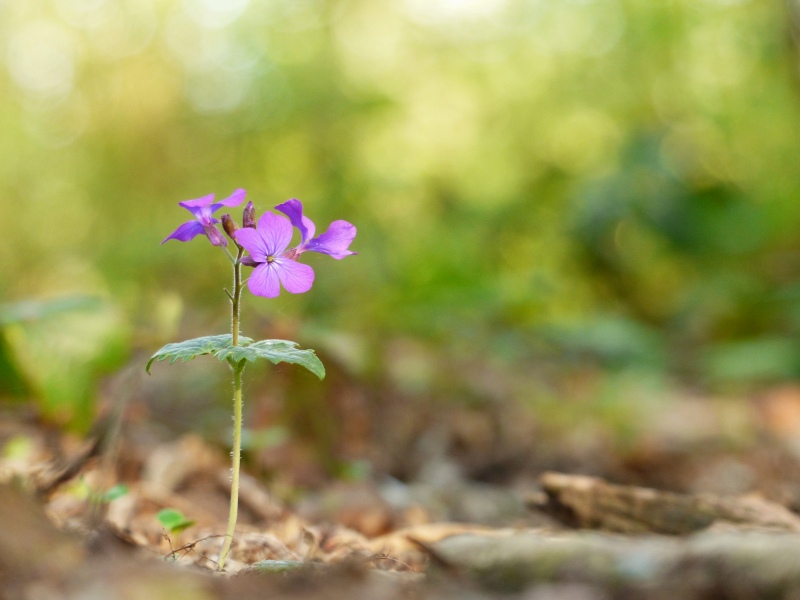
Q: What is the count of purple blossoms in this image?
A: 3